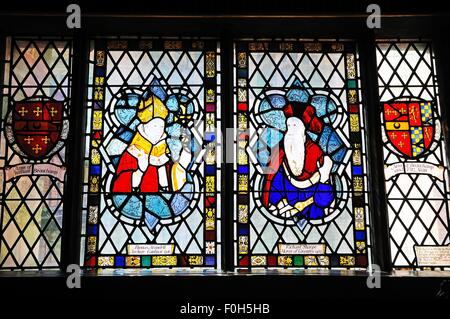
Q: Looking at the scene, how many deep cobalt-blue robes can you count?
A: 1